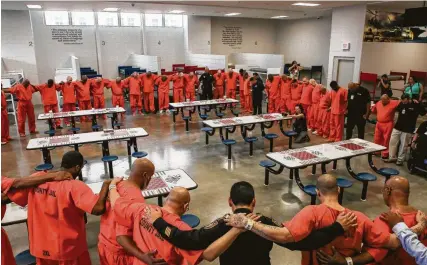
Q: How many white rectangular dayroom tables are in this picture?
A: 6